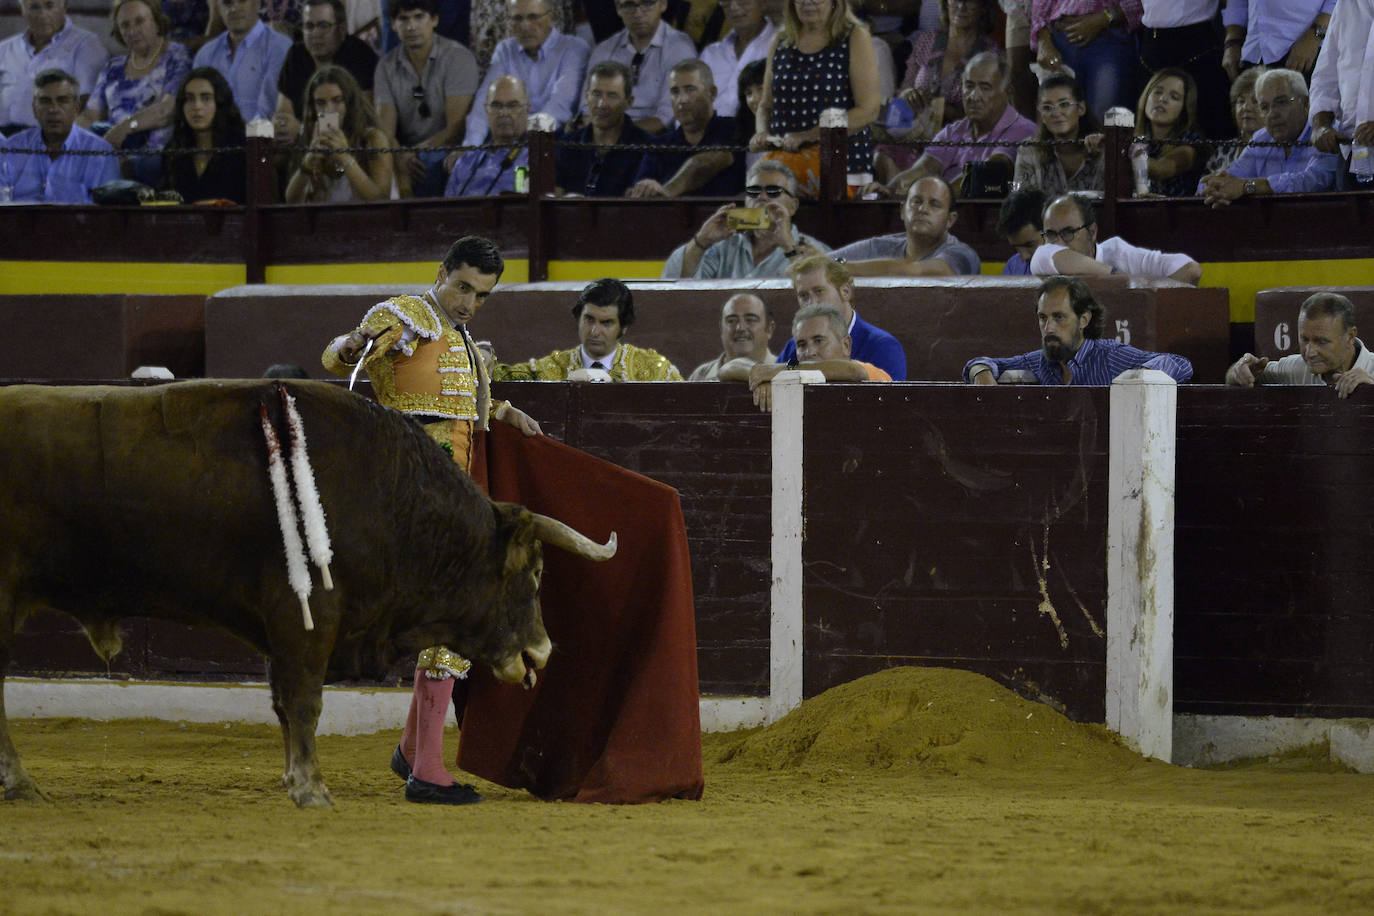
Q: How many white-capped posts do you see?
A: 4